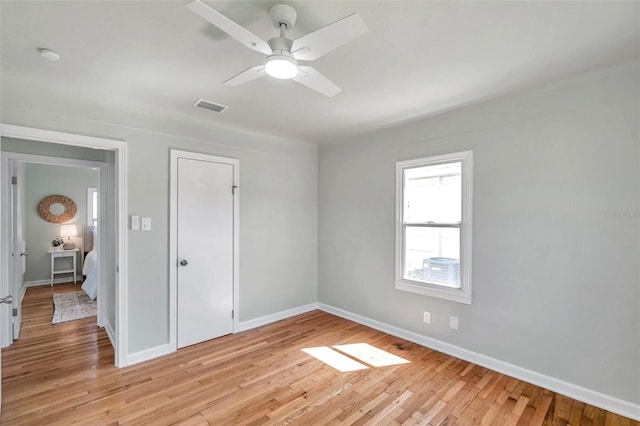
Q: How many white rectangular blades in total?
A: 4